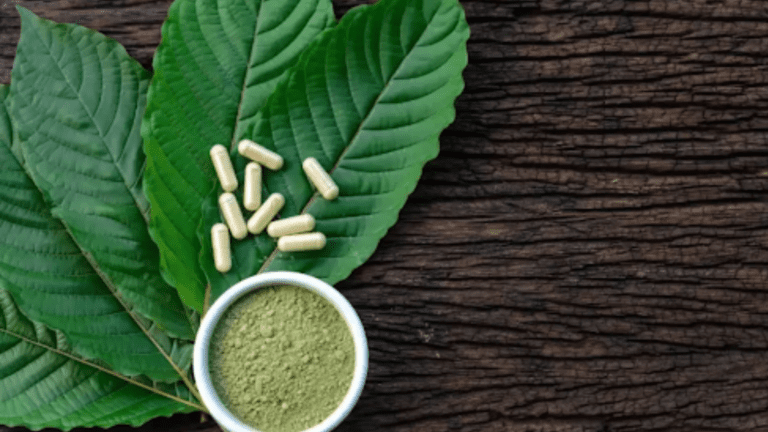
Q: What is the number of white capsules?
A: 9